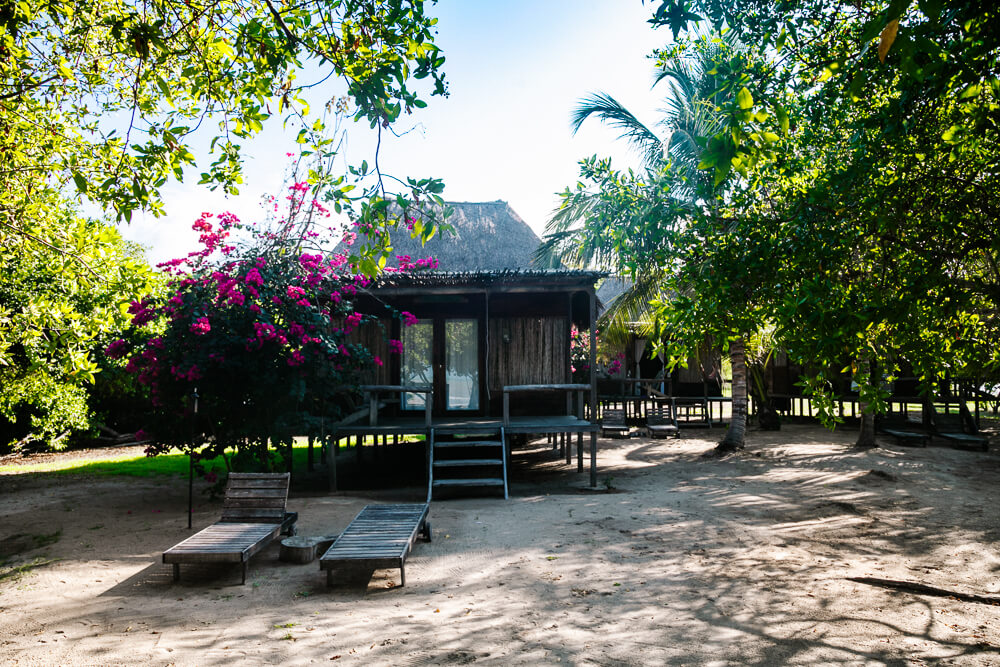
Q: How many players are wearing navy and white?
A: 0